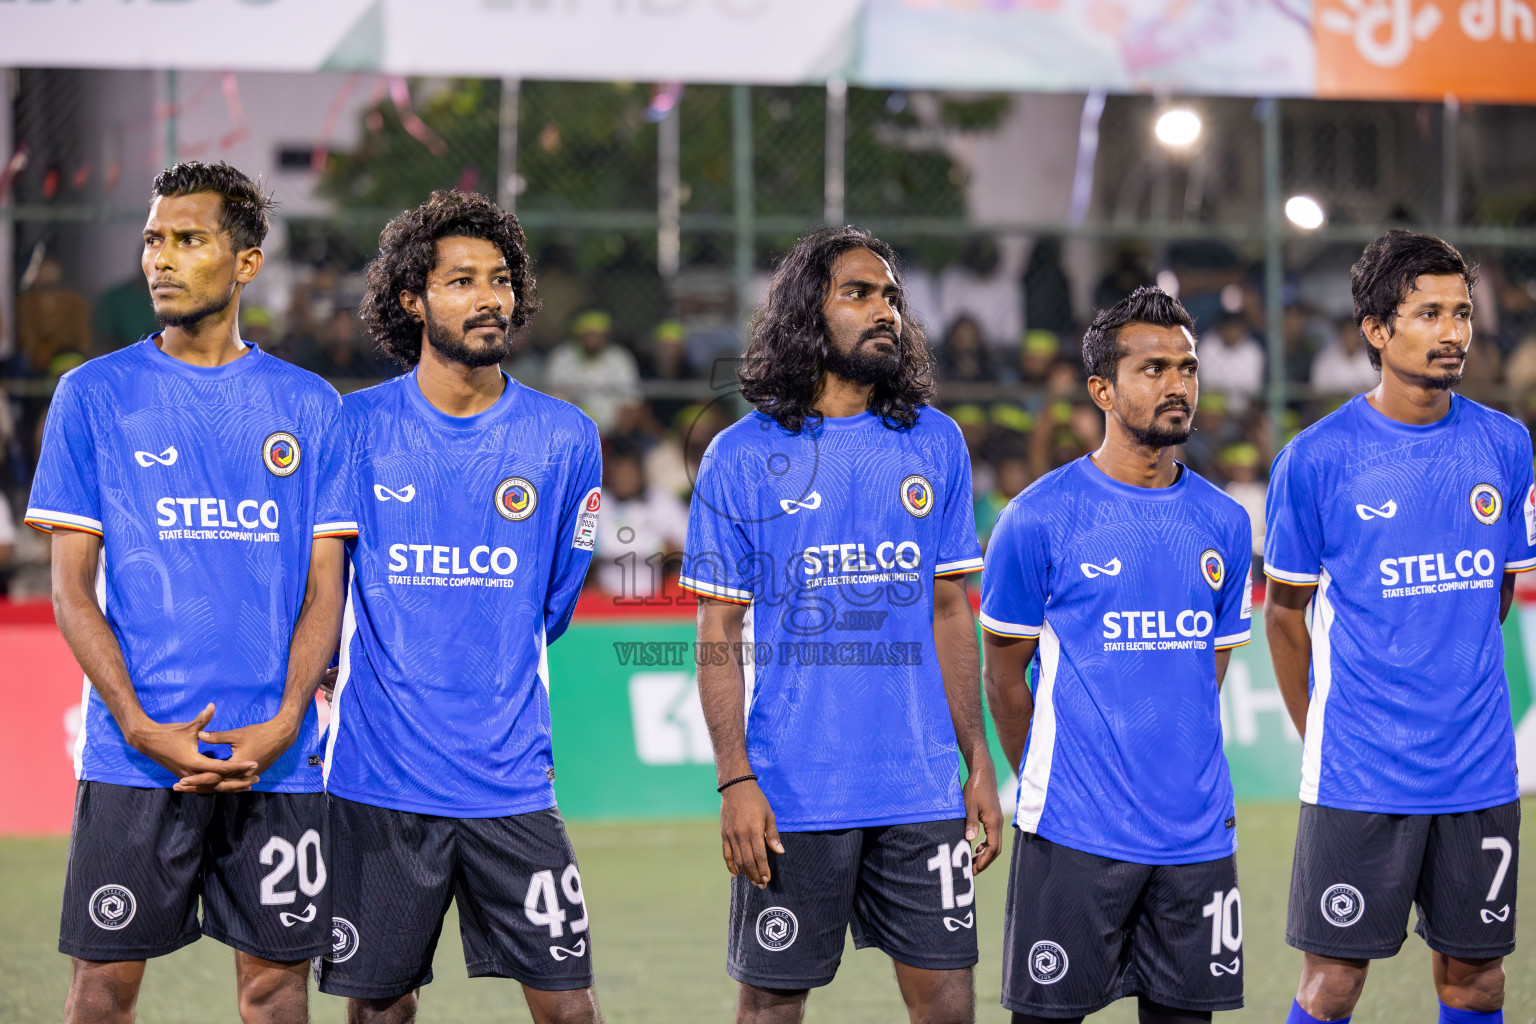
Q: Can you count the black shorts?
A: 5